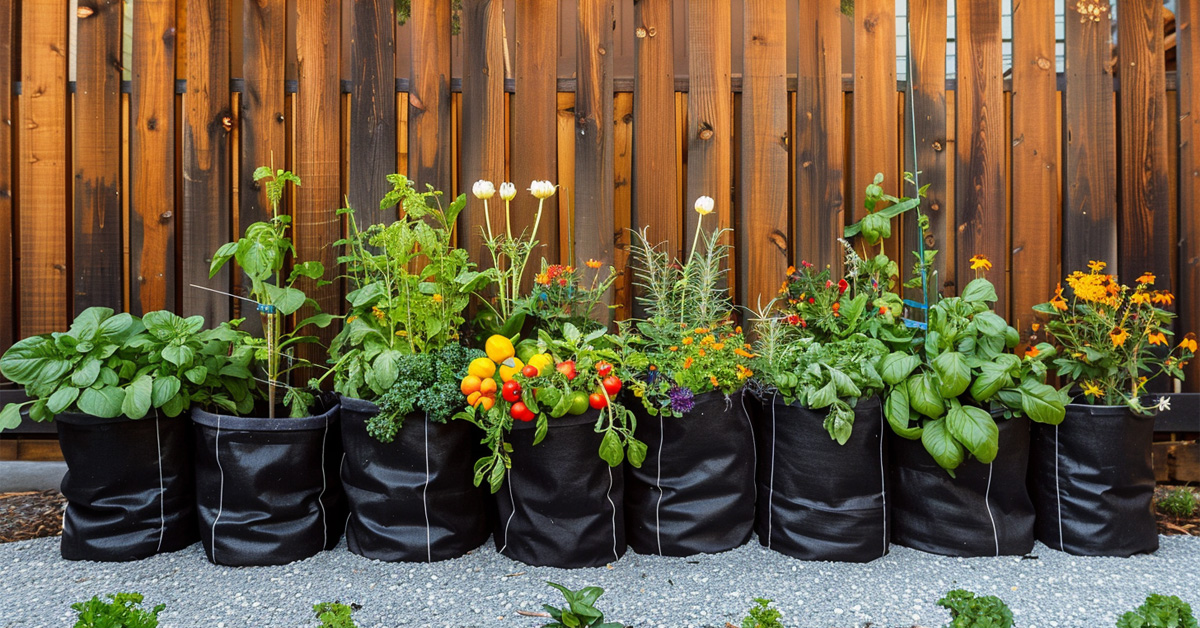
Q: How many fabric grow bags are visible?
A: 8